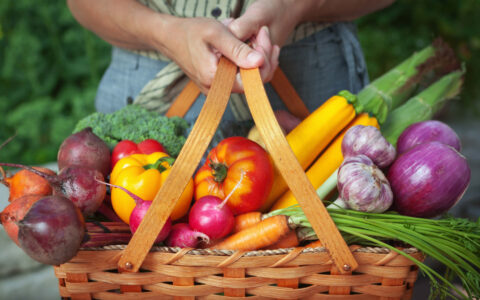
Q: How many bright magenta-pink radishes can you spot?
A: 3